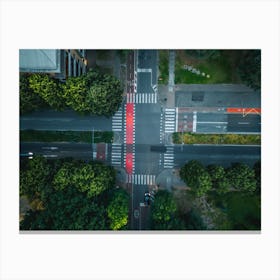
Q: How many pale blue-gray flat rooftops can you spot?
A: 1